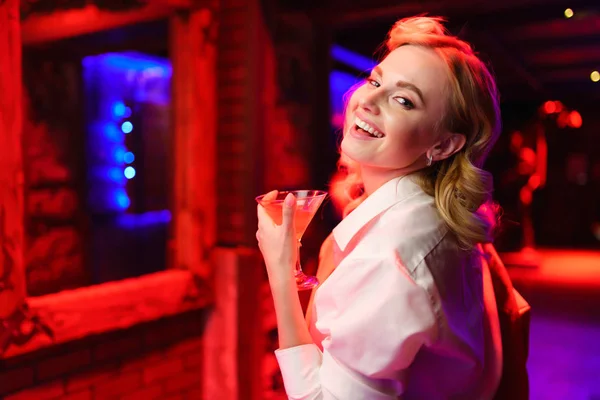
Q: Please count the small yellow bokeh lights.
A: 2